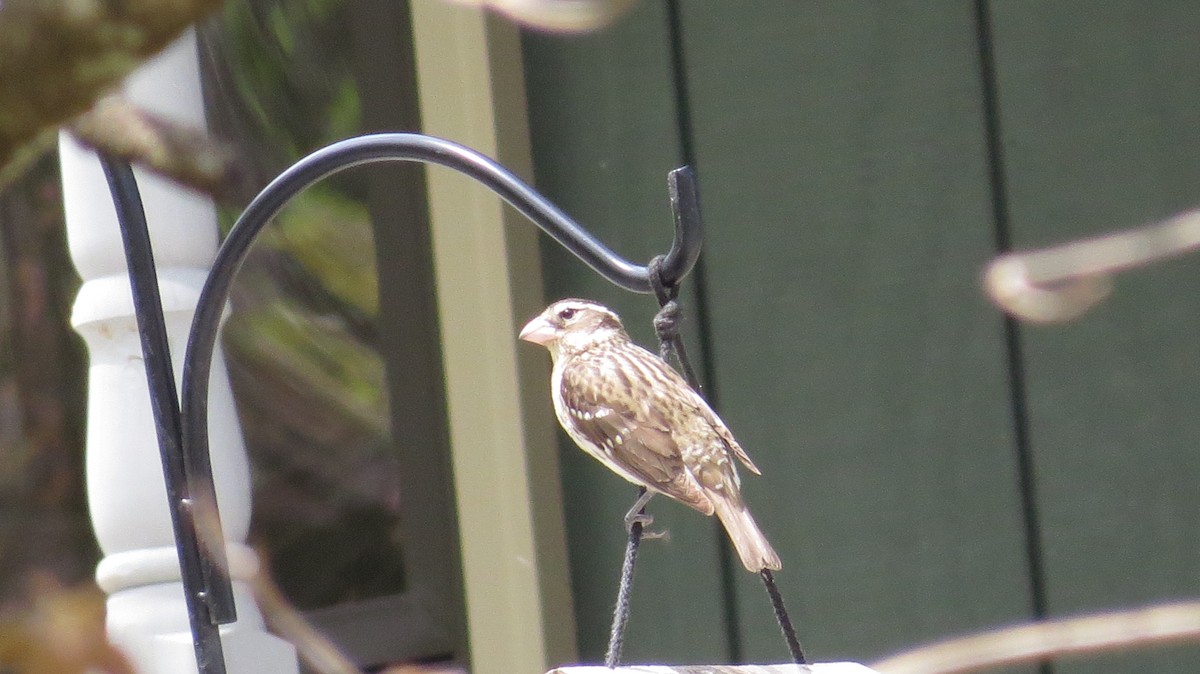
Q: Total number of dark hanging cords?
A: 2